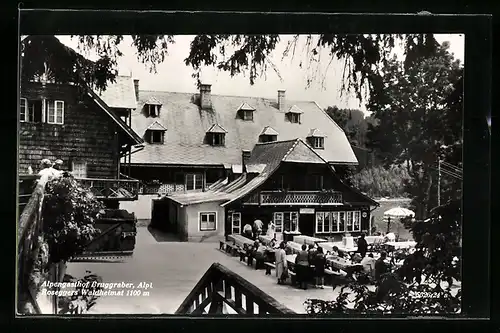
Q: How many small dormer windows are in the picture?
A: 7